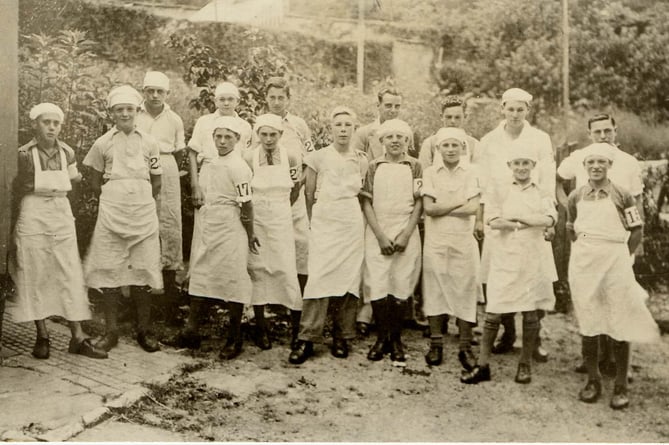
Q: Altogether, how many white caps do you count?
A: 12